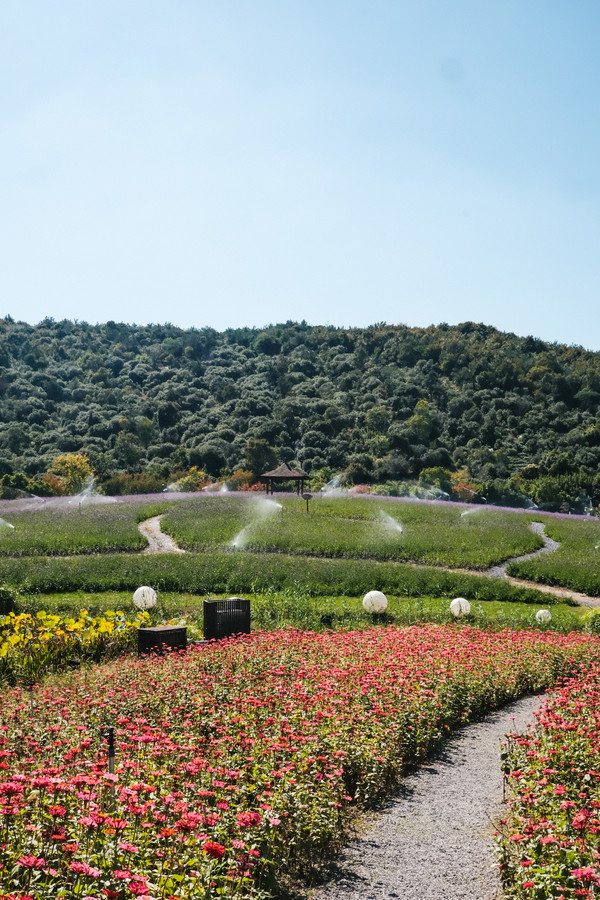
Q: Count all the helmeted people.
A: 0